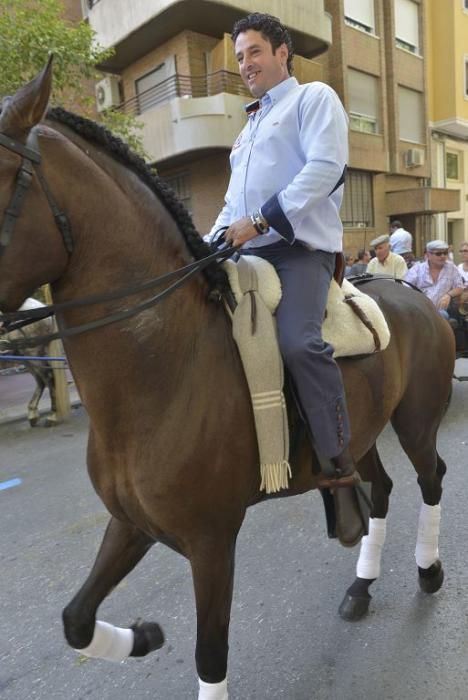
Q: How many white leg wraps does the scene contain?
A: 4